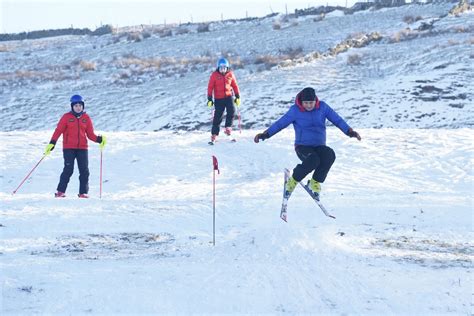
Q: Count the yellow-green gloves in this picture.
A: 4